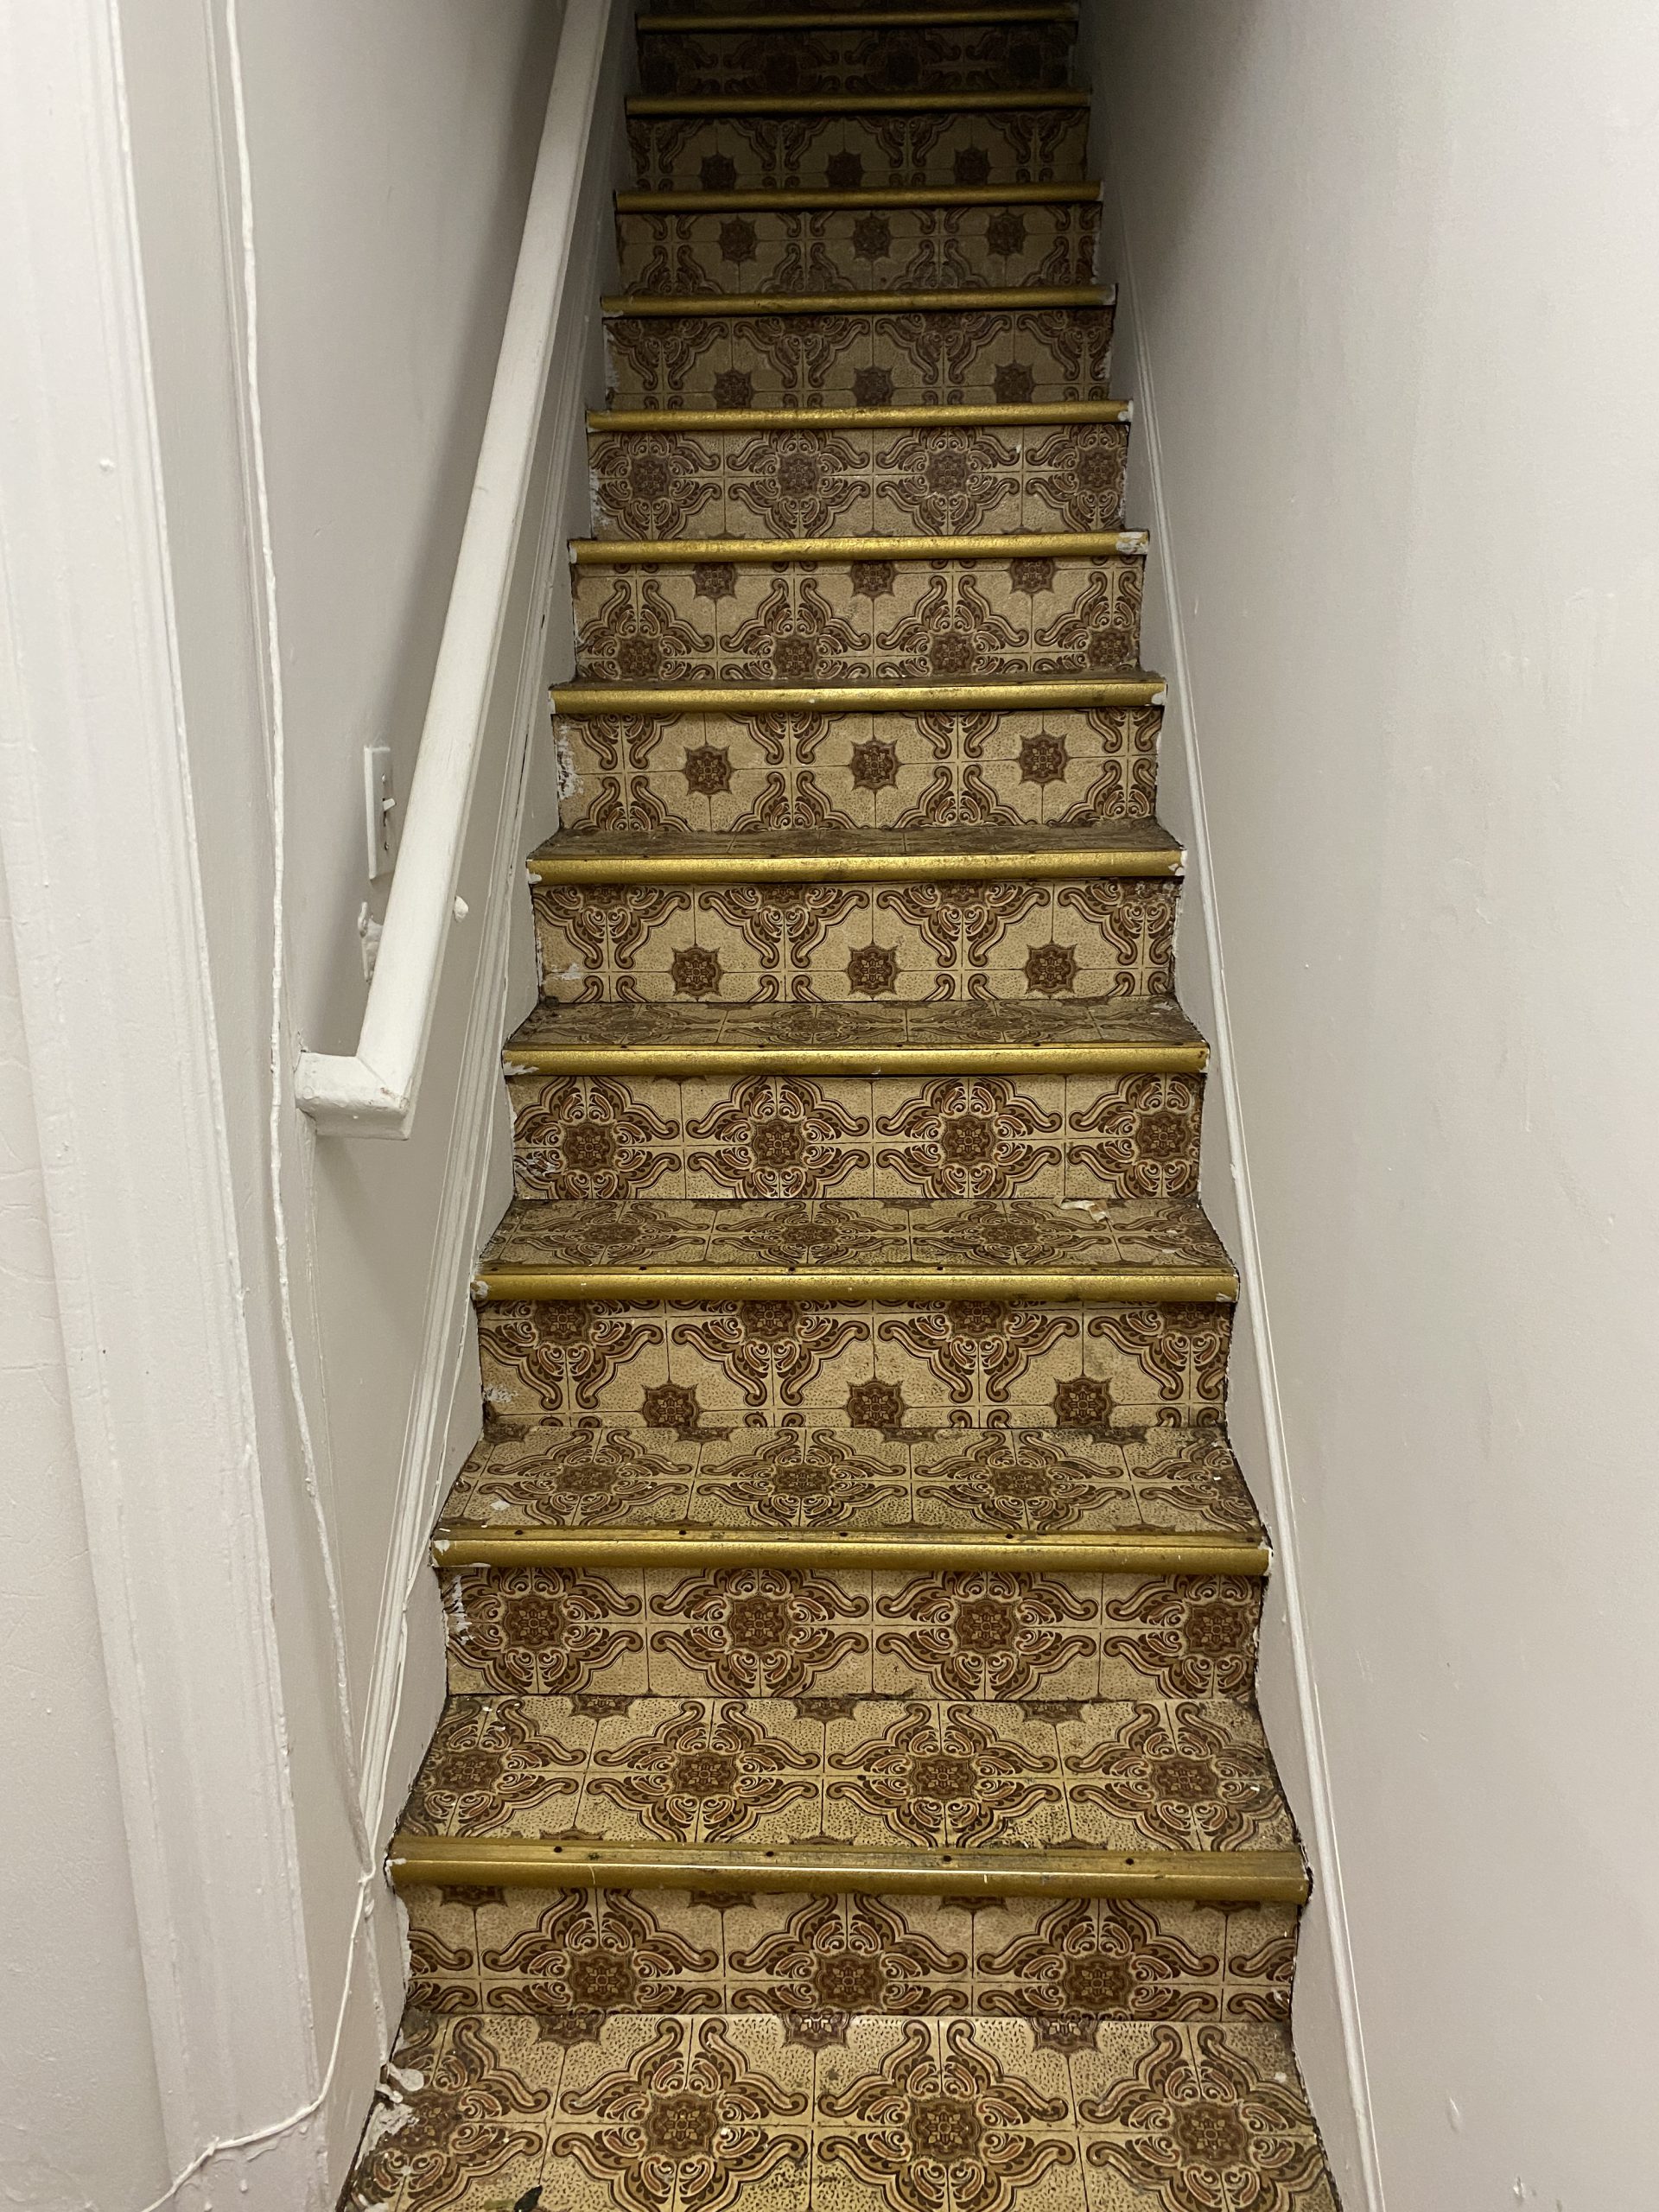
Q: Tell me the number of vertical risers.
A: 12